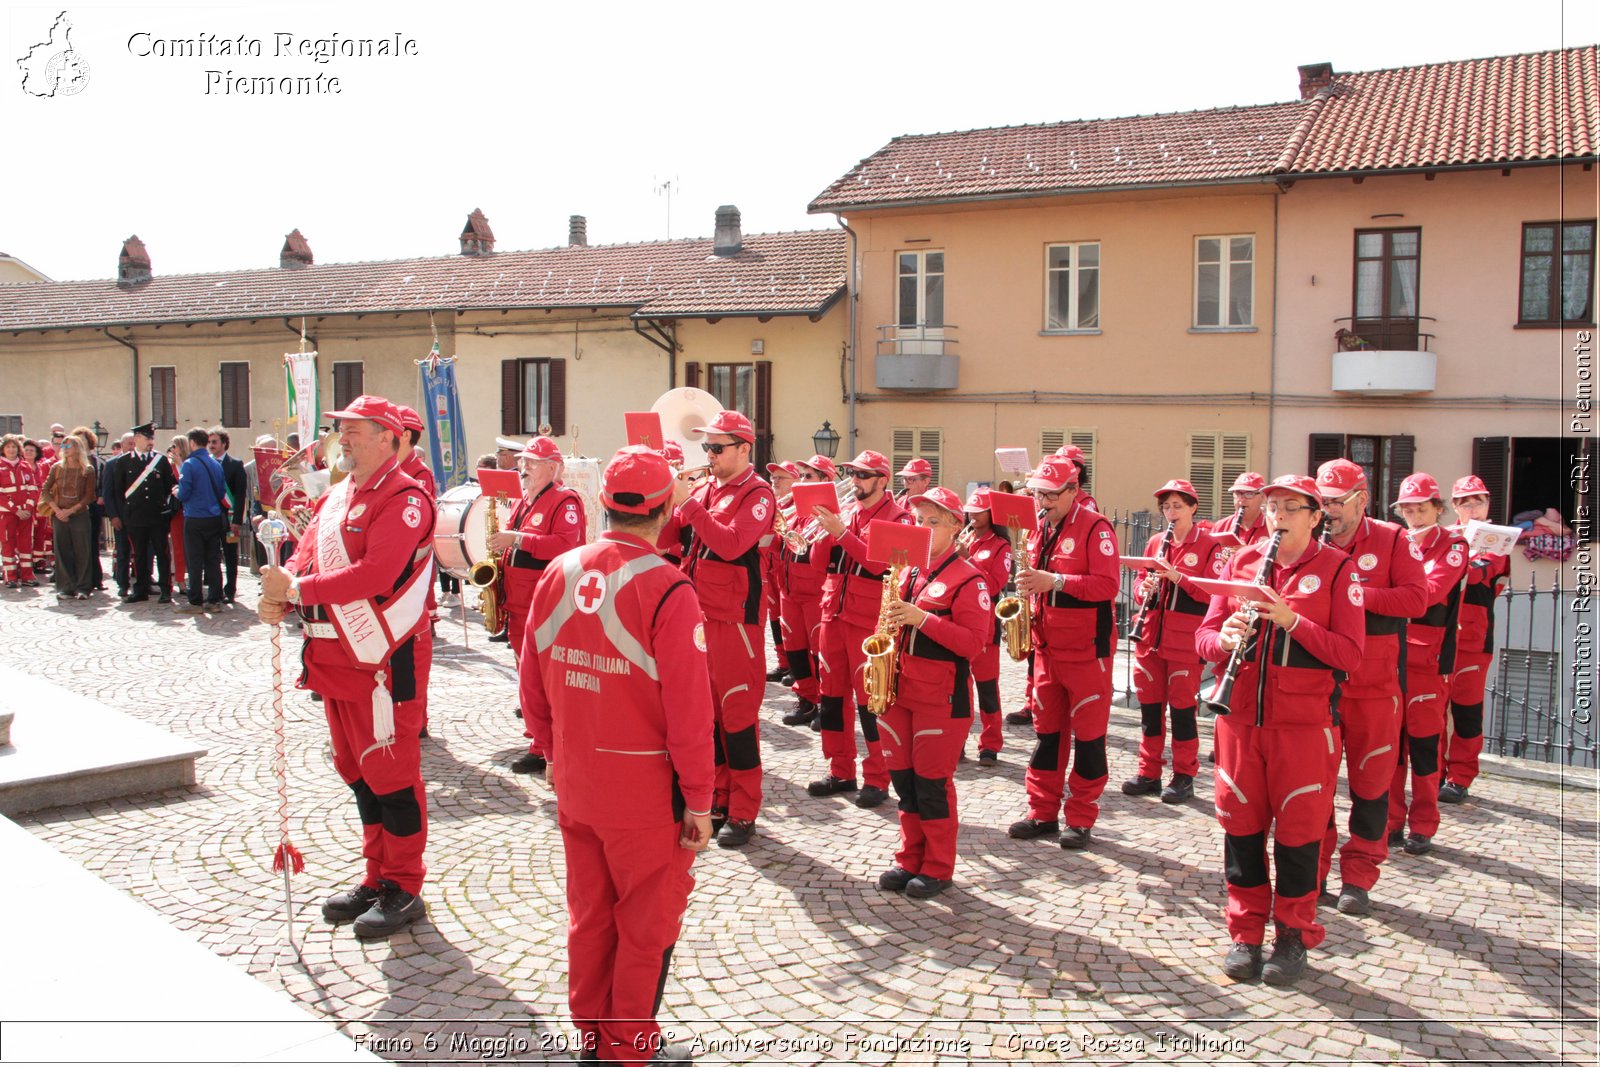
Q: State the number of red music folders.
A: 8